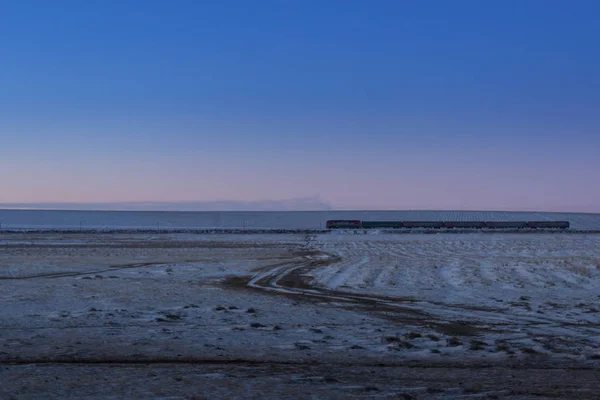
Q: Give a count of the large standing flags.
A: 0